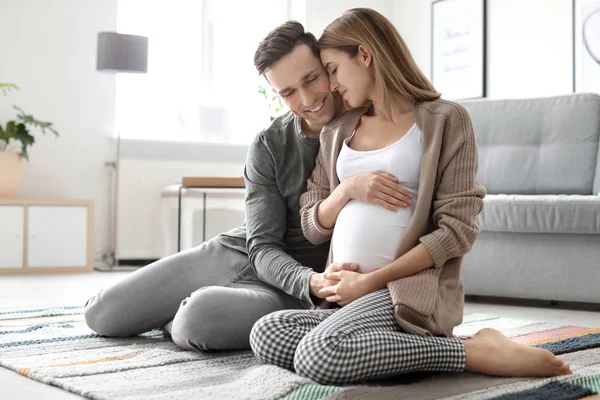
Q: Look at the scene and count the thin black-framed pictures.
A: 2